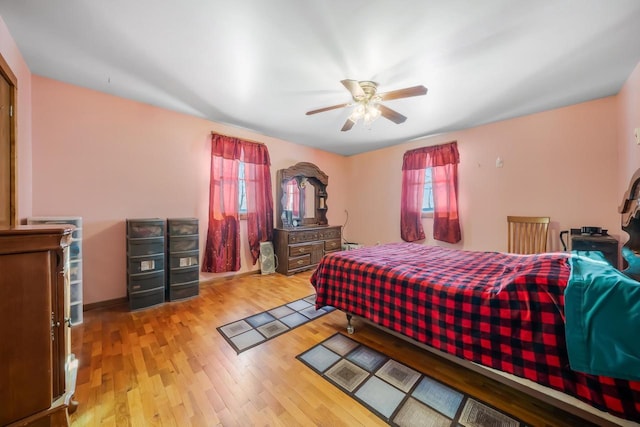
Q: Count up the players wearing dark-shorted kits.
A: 0